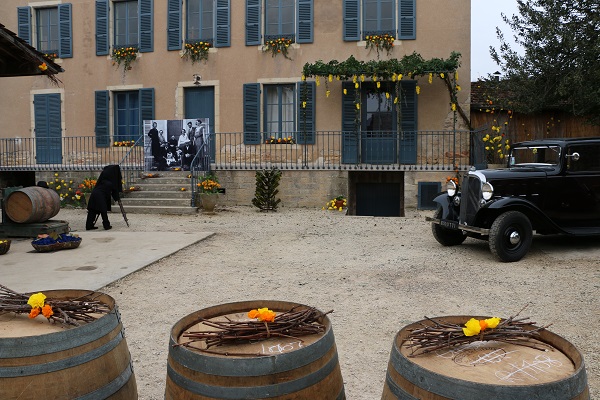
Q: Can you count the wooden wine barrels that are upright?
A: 3